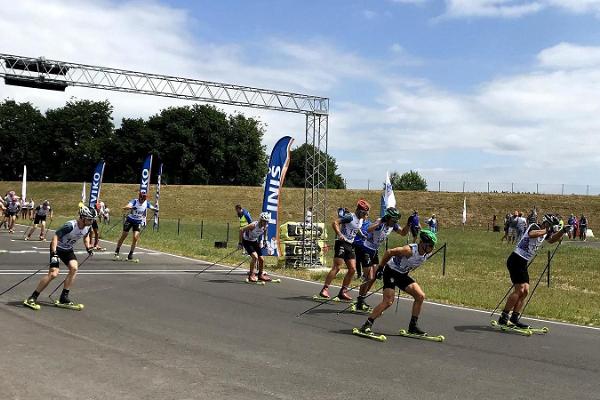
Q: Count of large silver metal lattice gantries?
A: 1